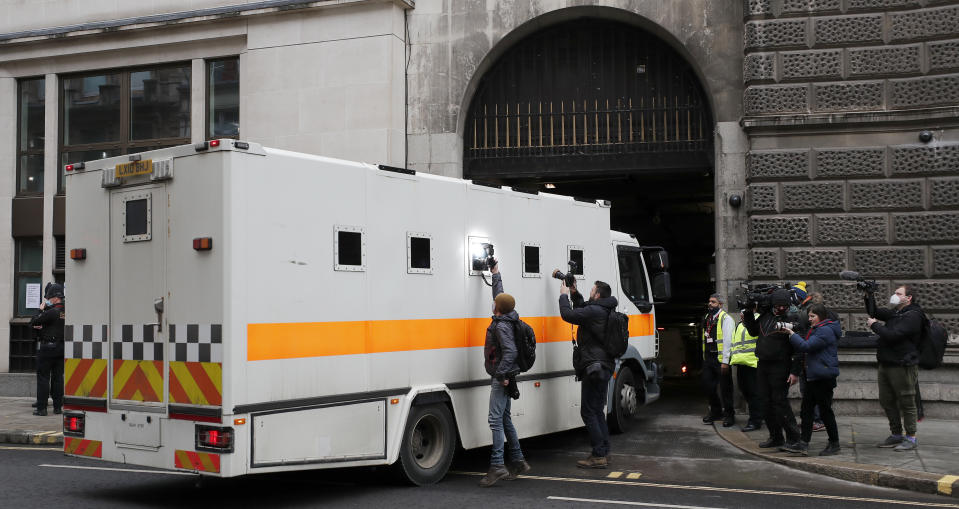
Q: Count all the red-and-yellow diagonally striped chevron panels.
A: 5